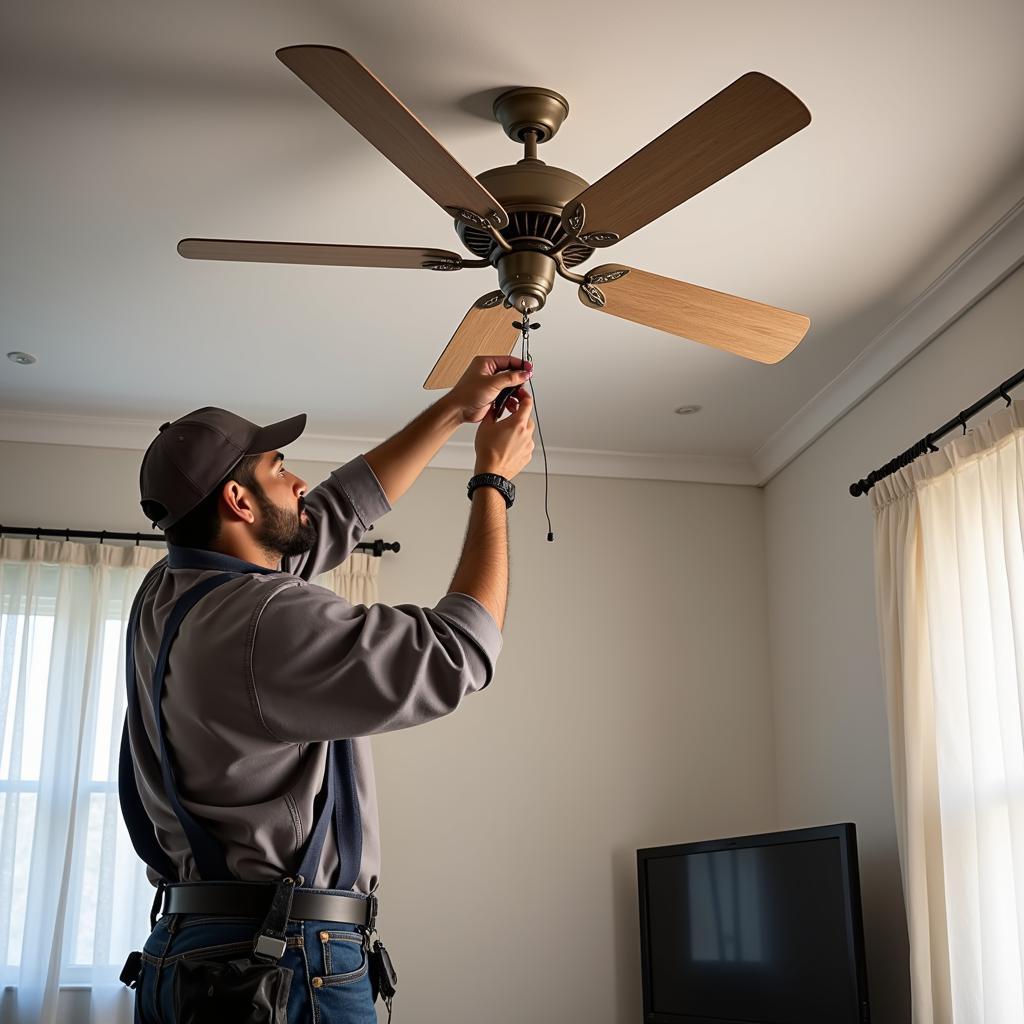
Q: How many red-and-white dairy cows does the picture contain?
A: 0